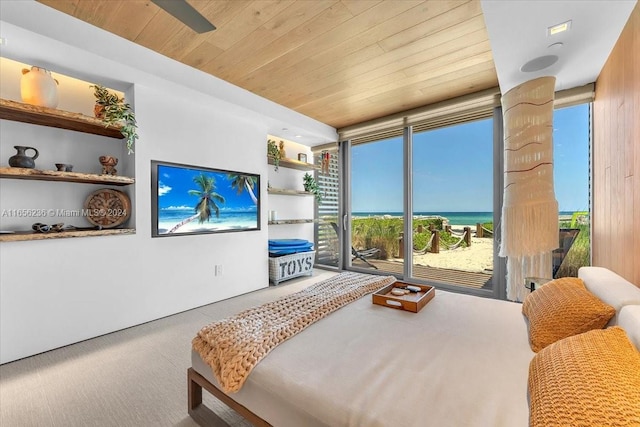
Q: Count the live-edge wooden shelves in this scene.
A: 6